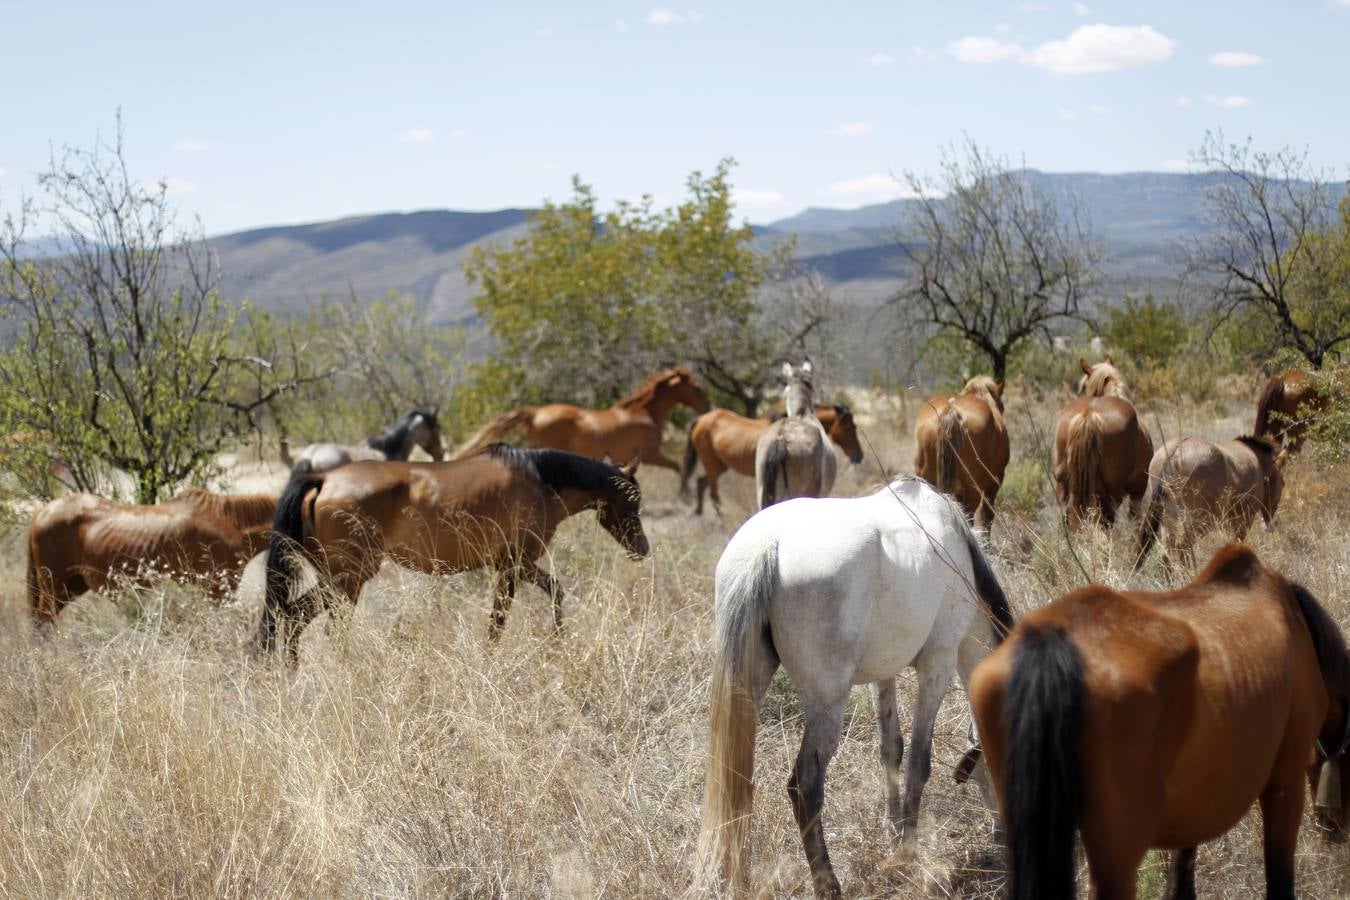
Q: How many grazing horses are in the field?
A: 12